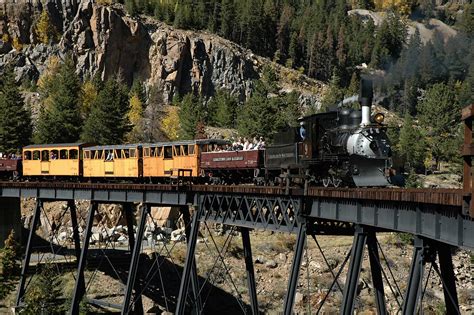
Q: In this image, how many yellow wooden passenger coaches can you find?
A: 3